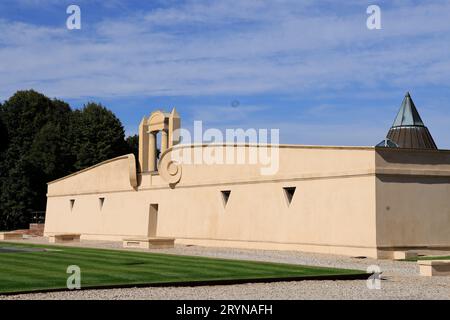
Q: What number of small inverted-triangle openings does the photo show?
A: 4